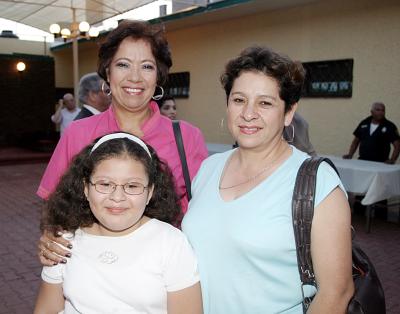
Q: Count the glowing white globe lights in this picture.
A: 5